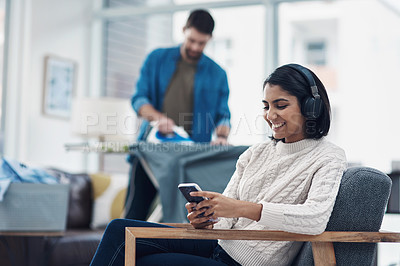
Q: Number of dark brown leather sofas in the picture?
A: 1